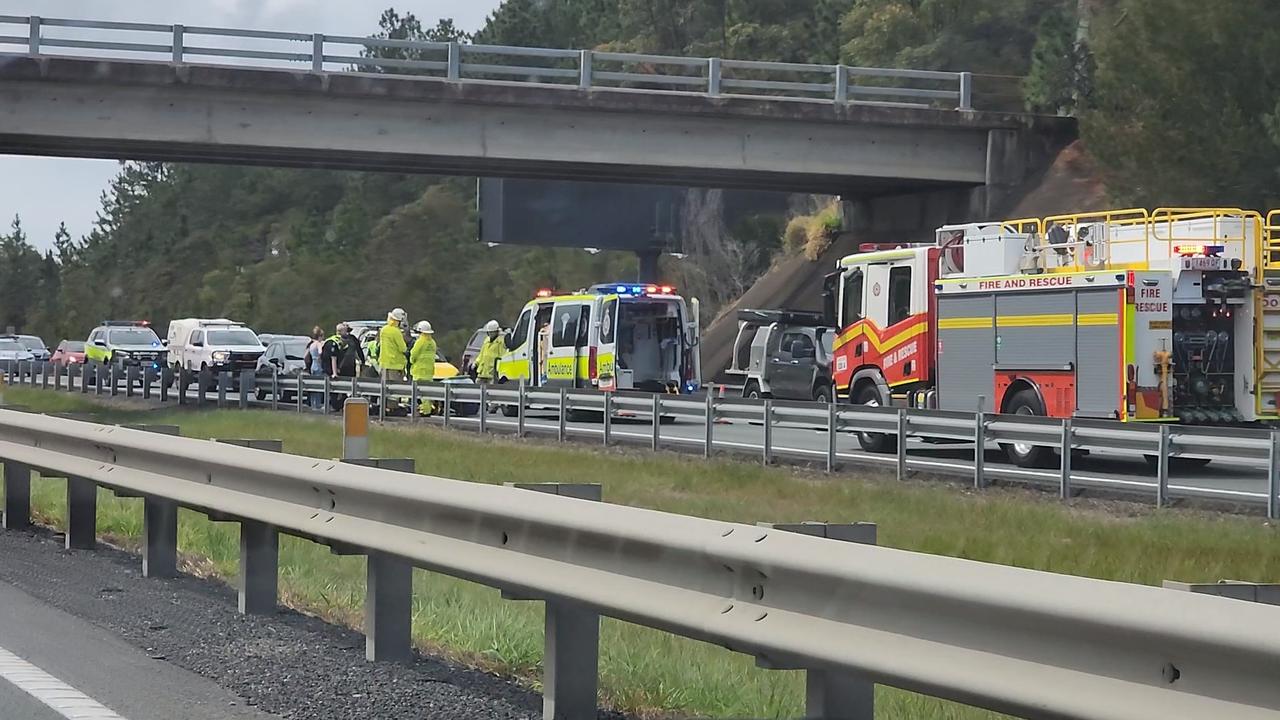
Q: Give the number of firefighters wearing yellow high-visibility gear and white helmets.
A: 3